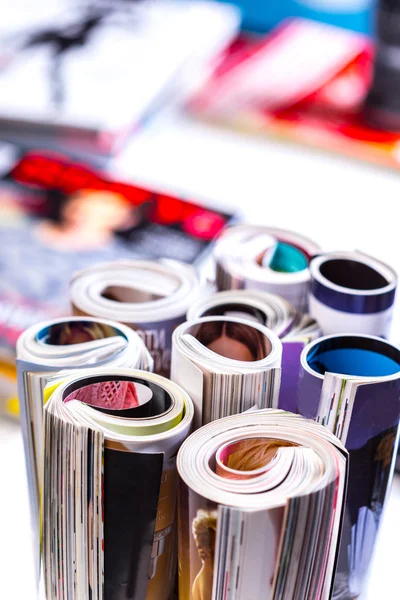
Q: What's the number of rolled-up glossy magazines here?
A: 9